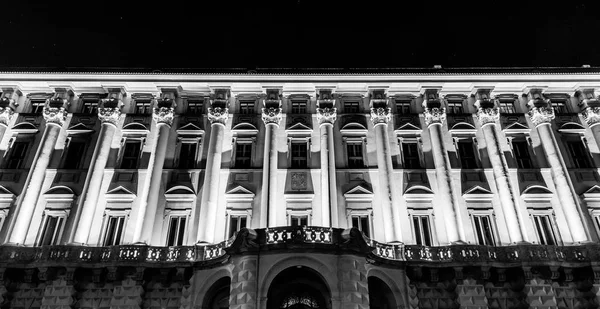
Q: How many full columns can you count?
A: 10